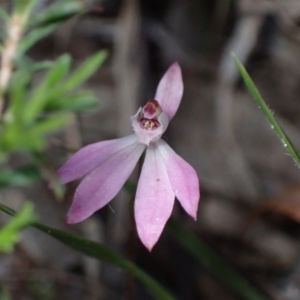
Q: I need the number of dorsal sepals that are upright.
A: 1